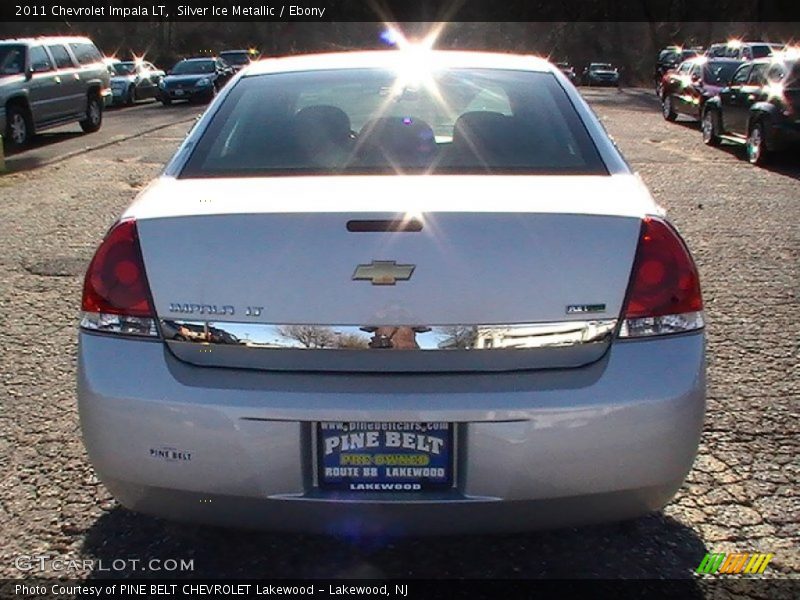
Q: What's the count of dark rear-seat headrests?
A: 3